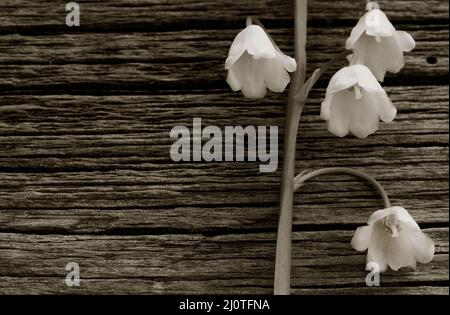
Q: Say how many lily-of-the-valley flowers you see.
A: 4